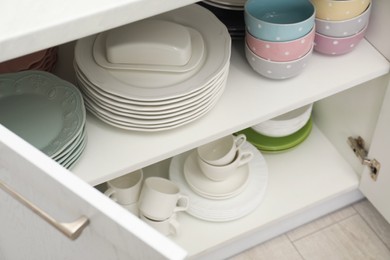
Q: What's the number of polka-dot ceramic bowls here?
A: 6